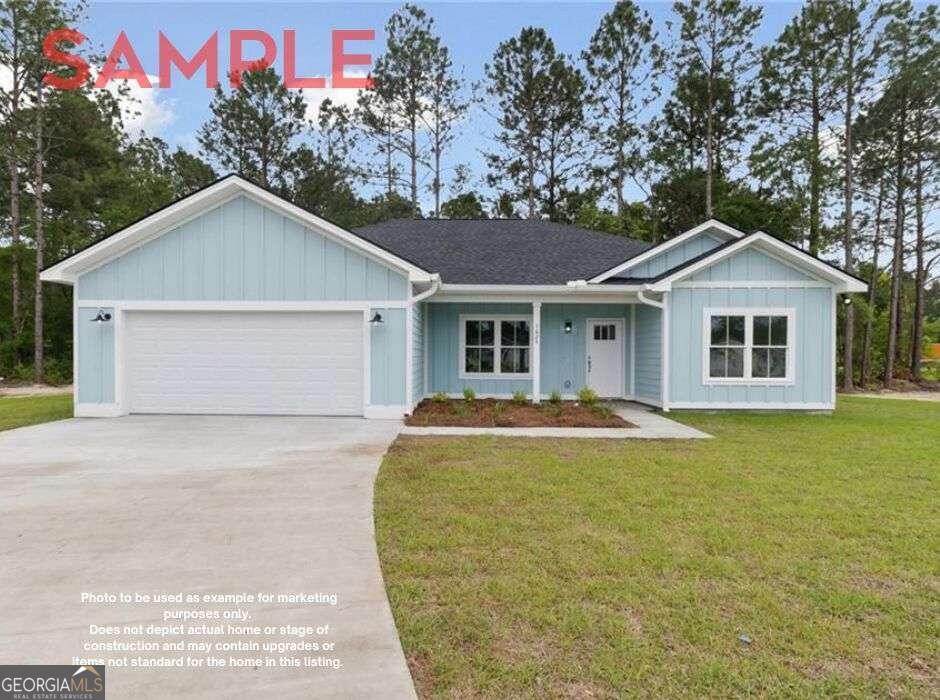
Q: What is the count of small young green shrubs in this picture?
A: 5